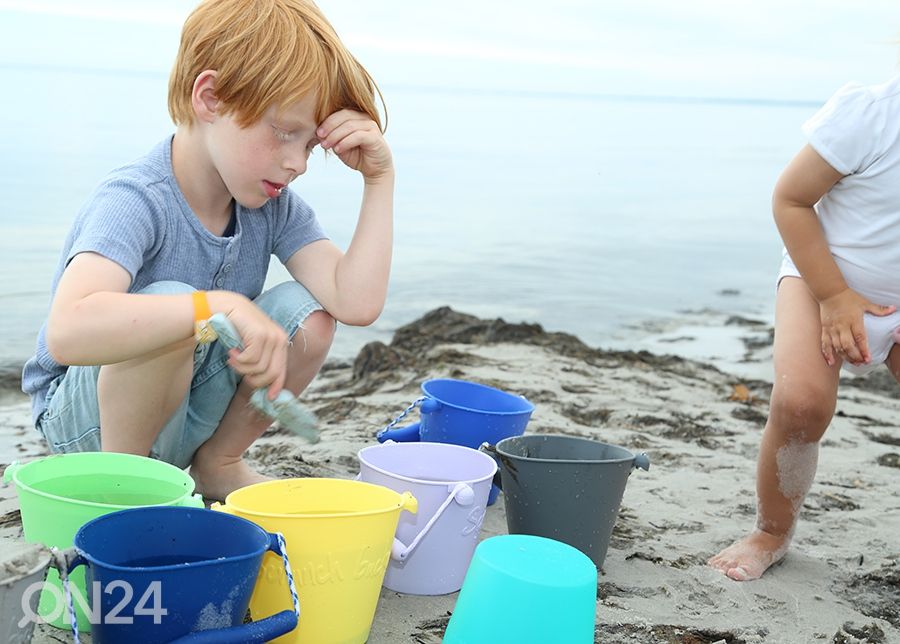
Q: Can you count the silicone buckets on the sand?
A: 8